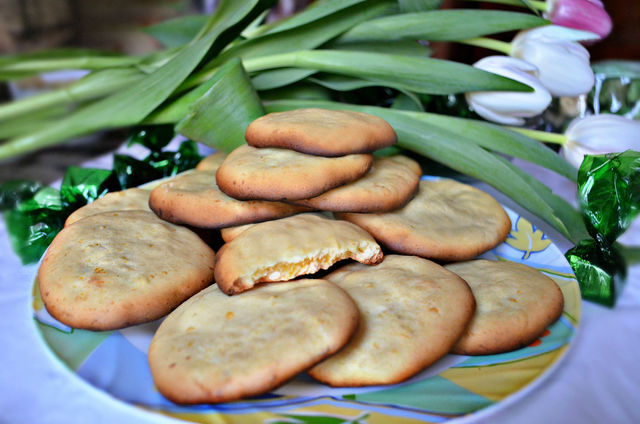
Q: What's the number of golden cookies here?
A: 13